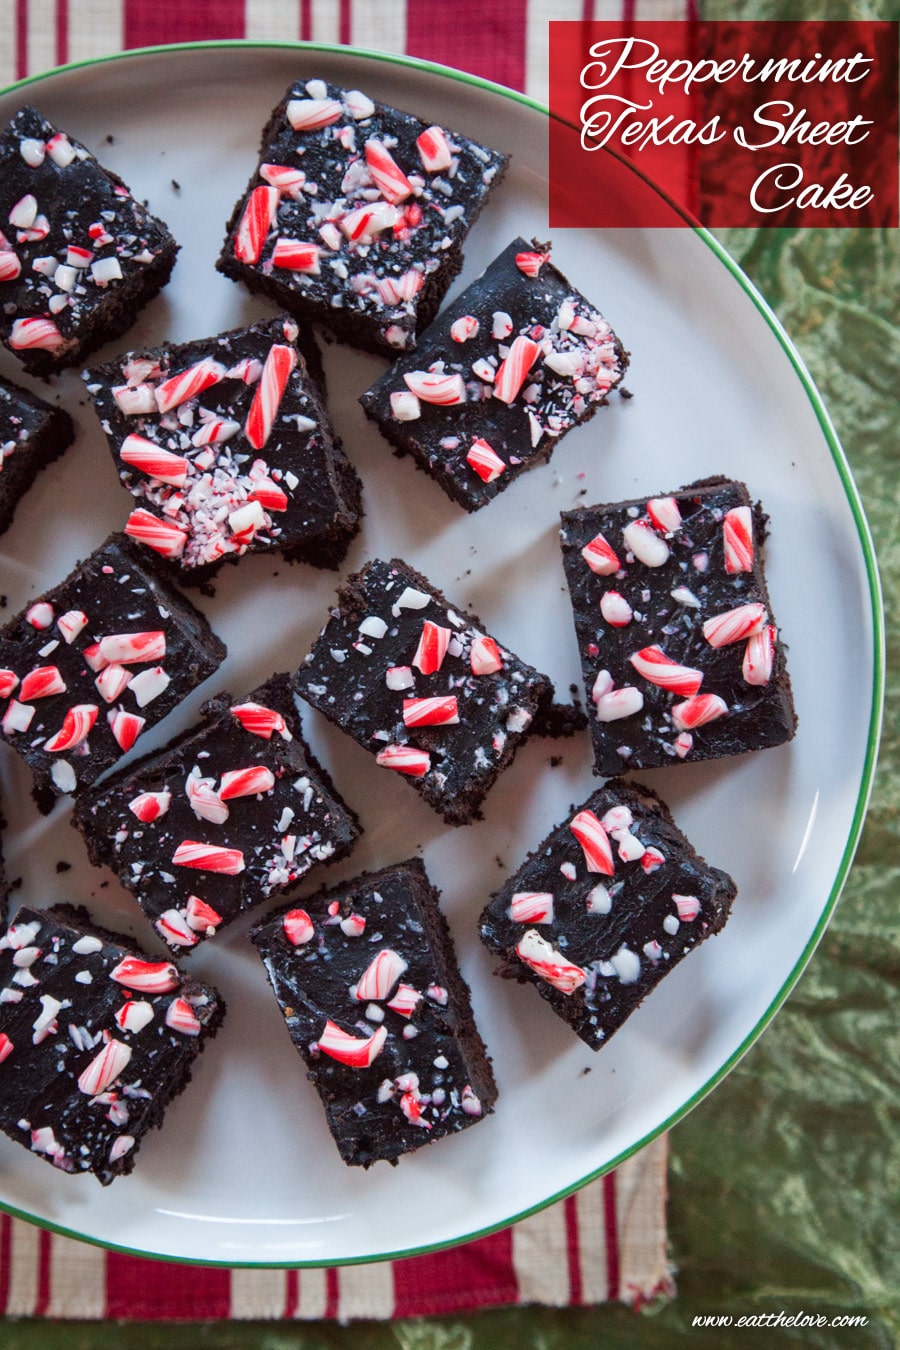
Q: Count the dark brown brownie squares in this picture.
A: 12